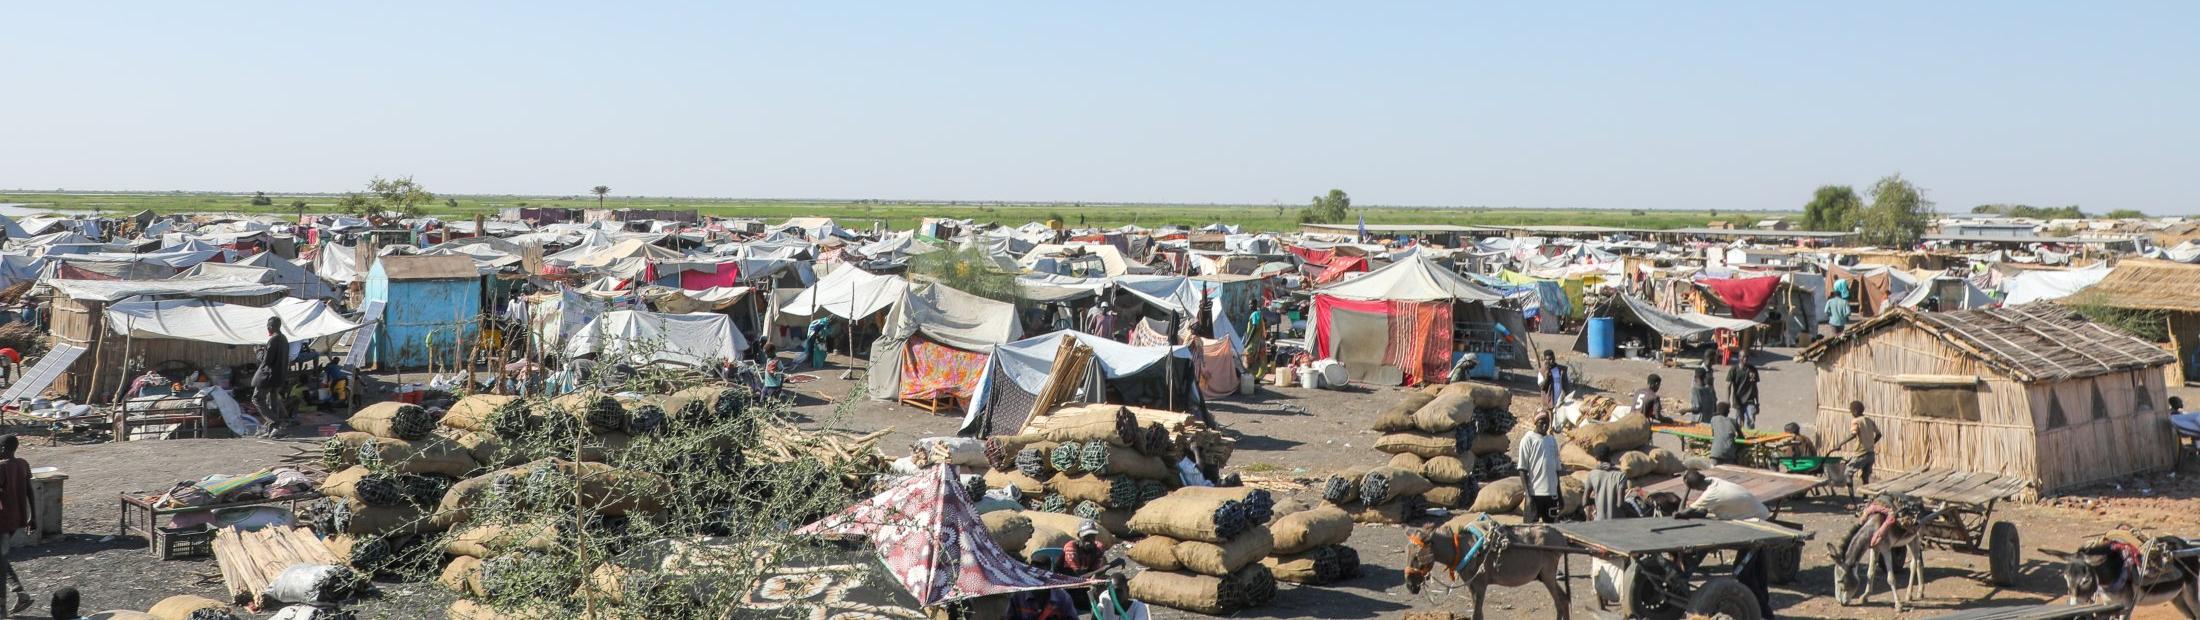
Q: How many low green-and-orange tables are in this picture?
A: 1